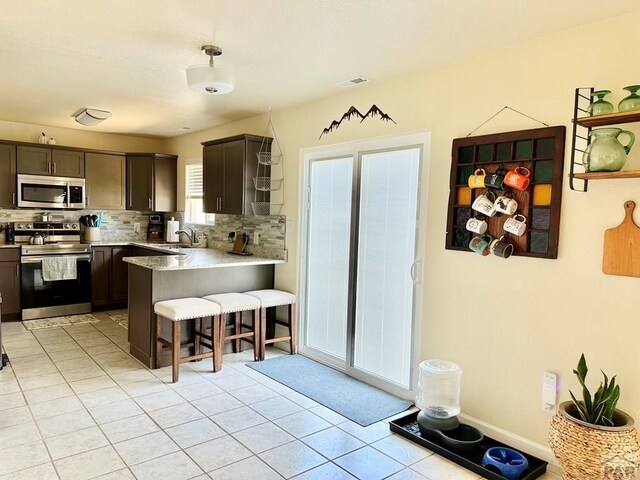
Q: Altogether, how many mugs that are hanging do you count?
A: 9